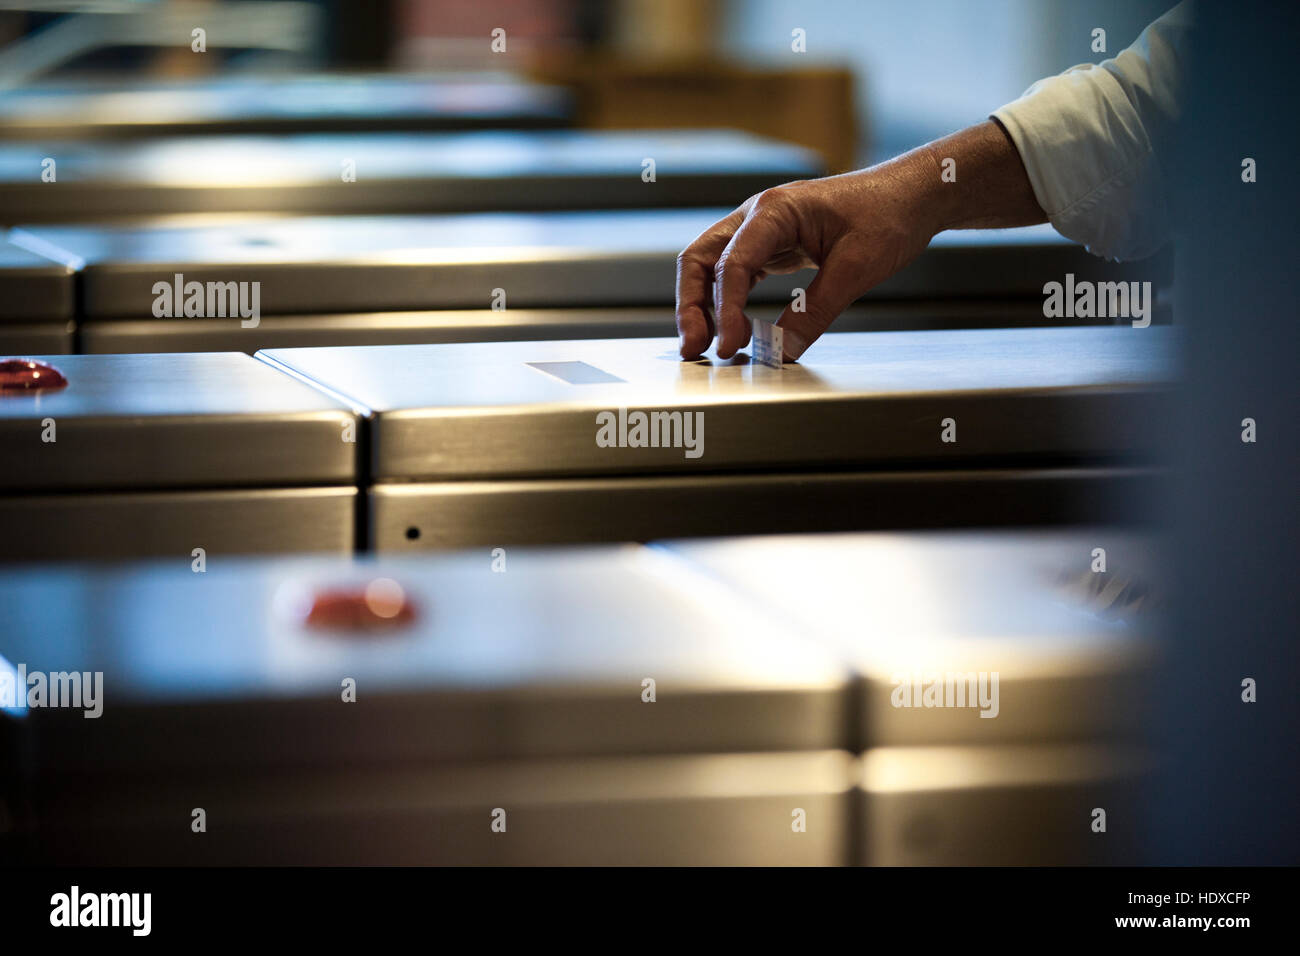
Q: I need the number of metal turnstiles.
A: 5